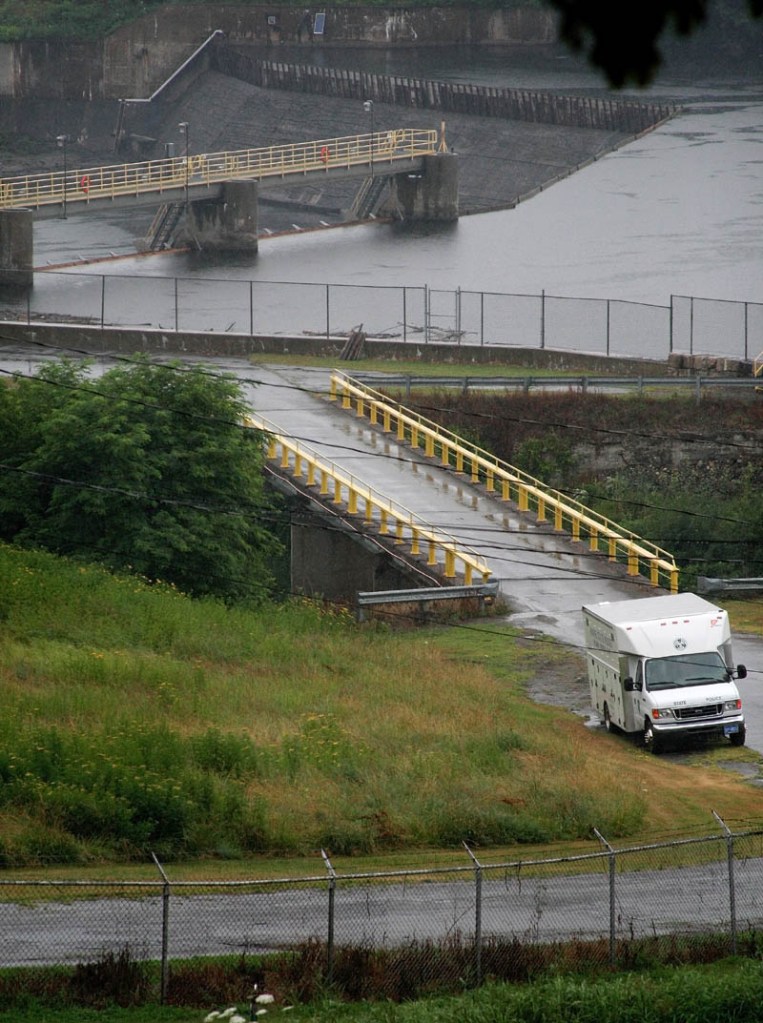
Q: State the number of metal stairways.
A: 2